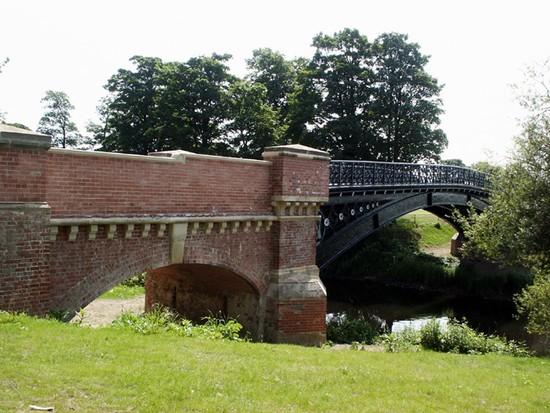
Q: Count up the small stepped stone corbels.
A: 14